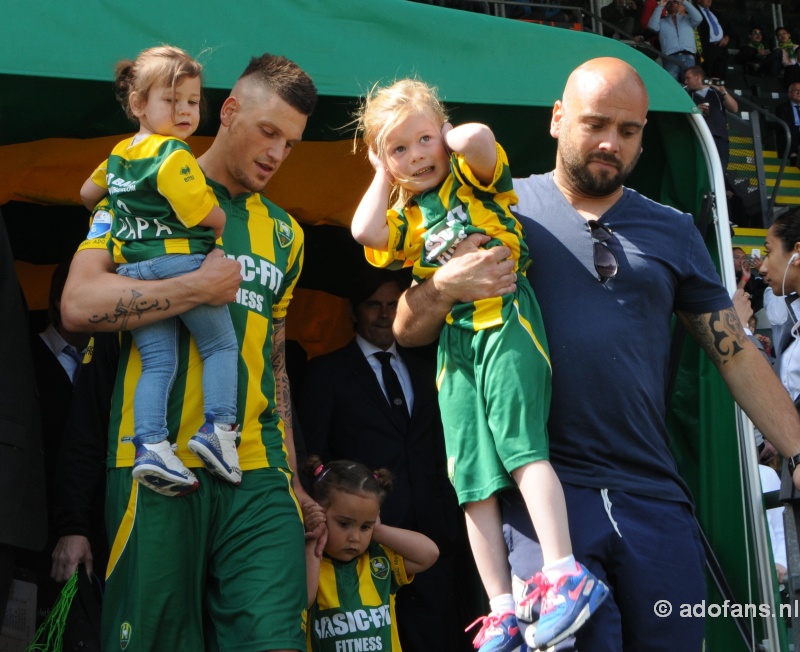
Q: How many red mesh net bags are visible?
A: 0